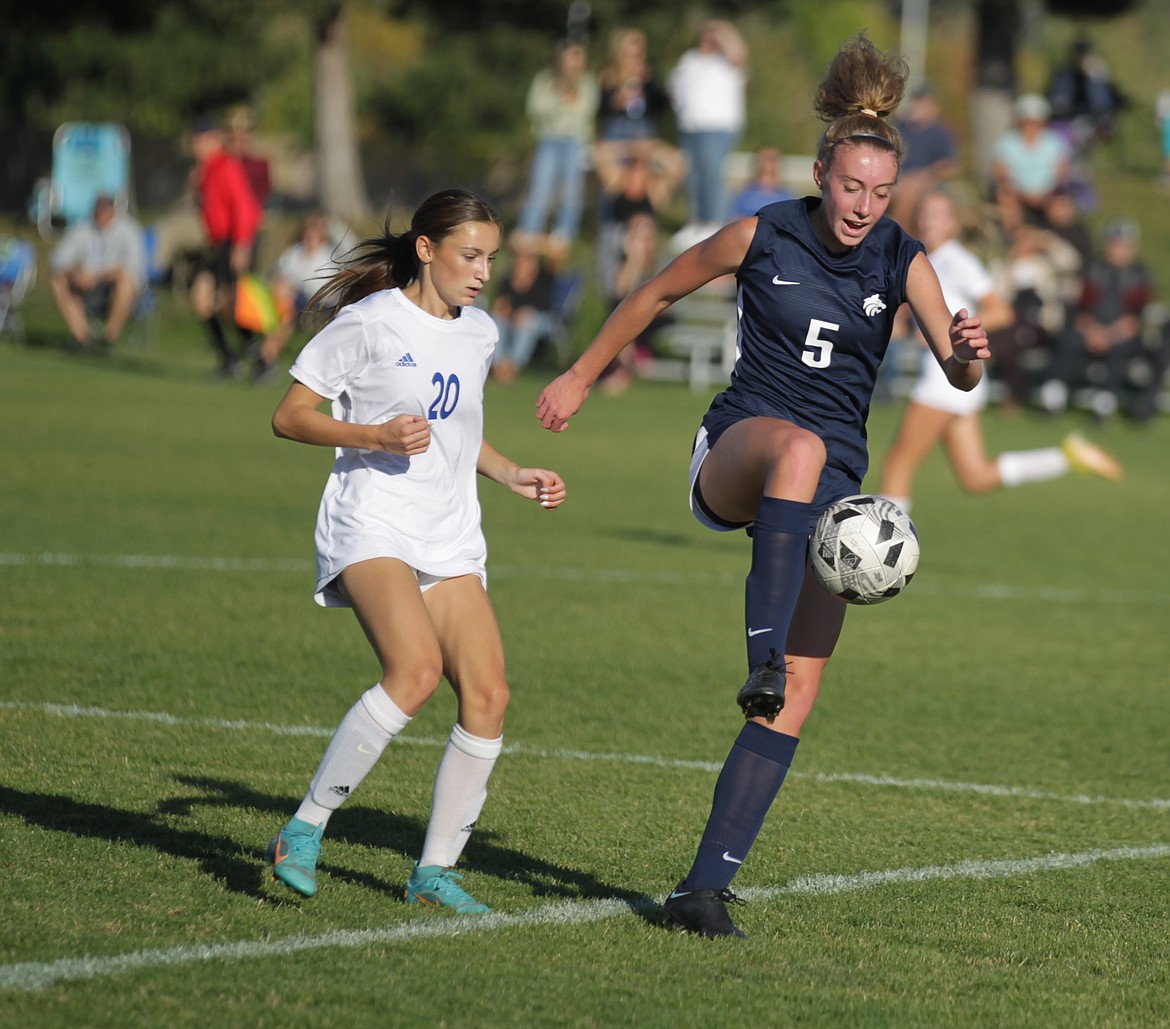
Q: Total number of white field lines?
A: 3